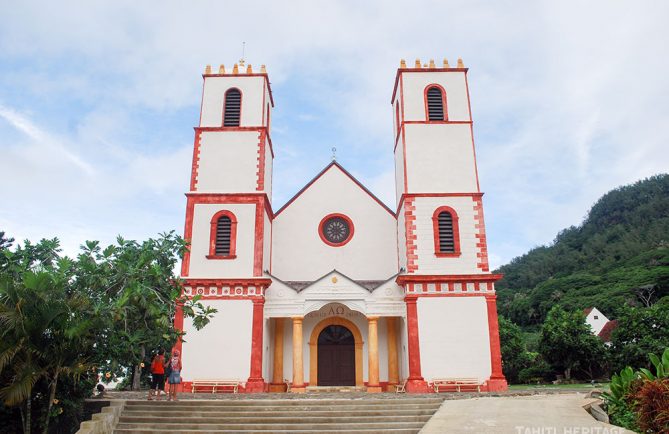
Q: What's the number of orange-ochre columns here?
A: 4